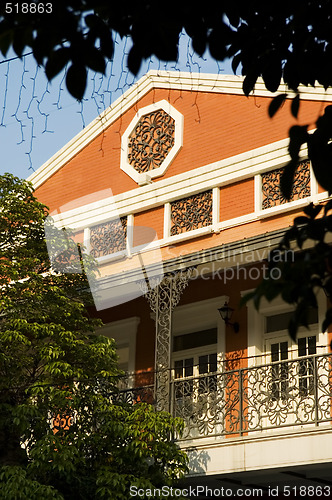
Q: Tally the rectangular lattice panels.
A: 3